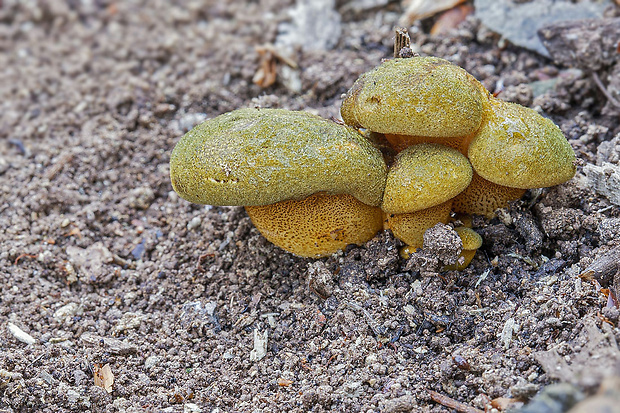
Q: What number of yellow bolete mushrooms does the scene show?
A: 5